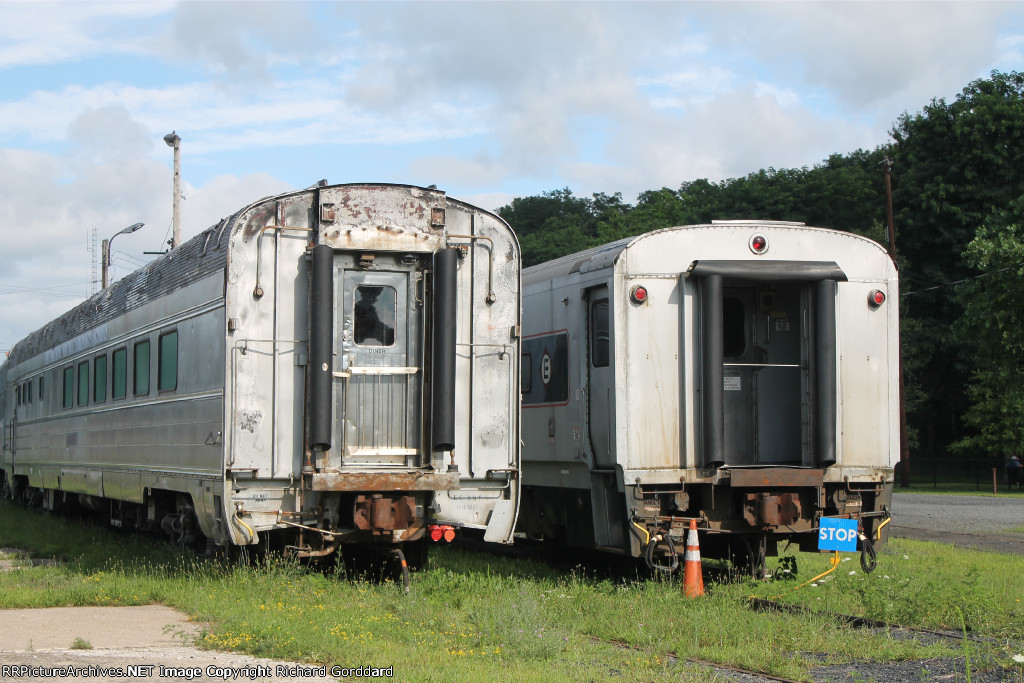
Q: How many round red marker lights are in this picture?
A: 3